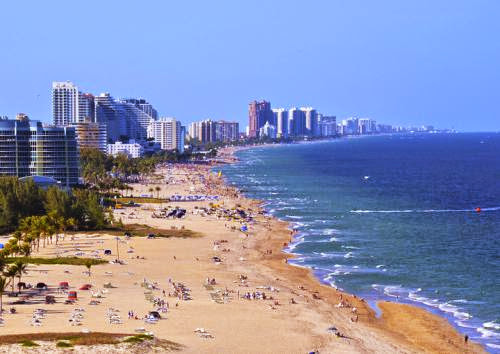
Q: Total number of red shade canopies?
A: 3